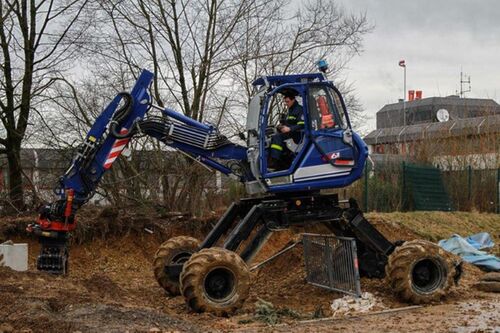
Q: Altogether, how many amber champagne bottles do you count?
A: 0